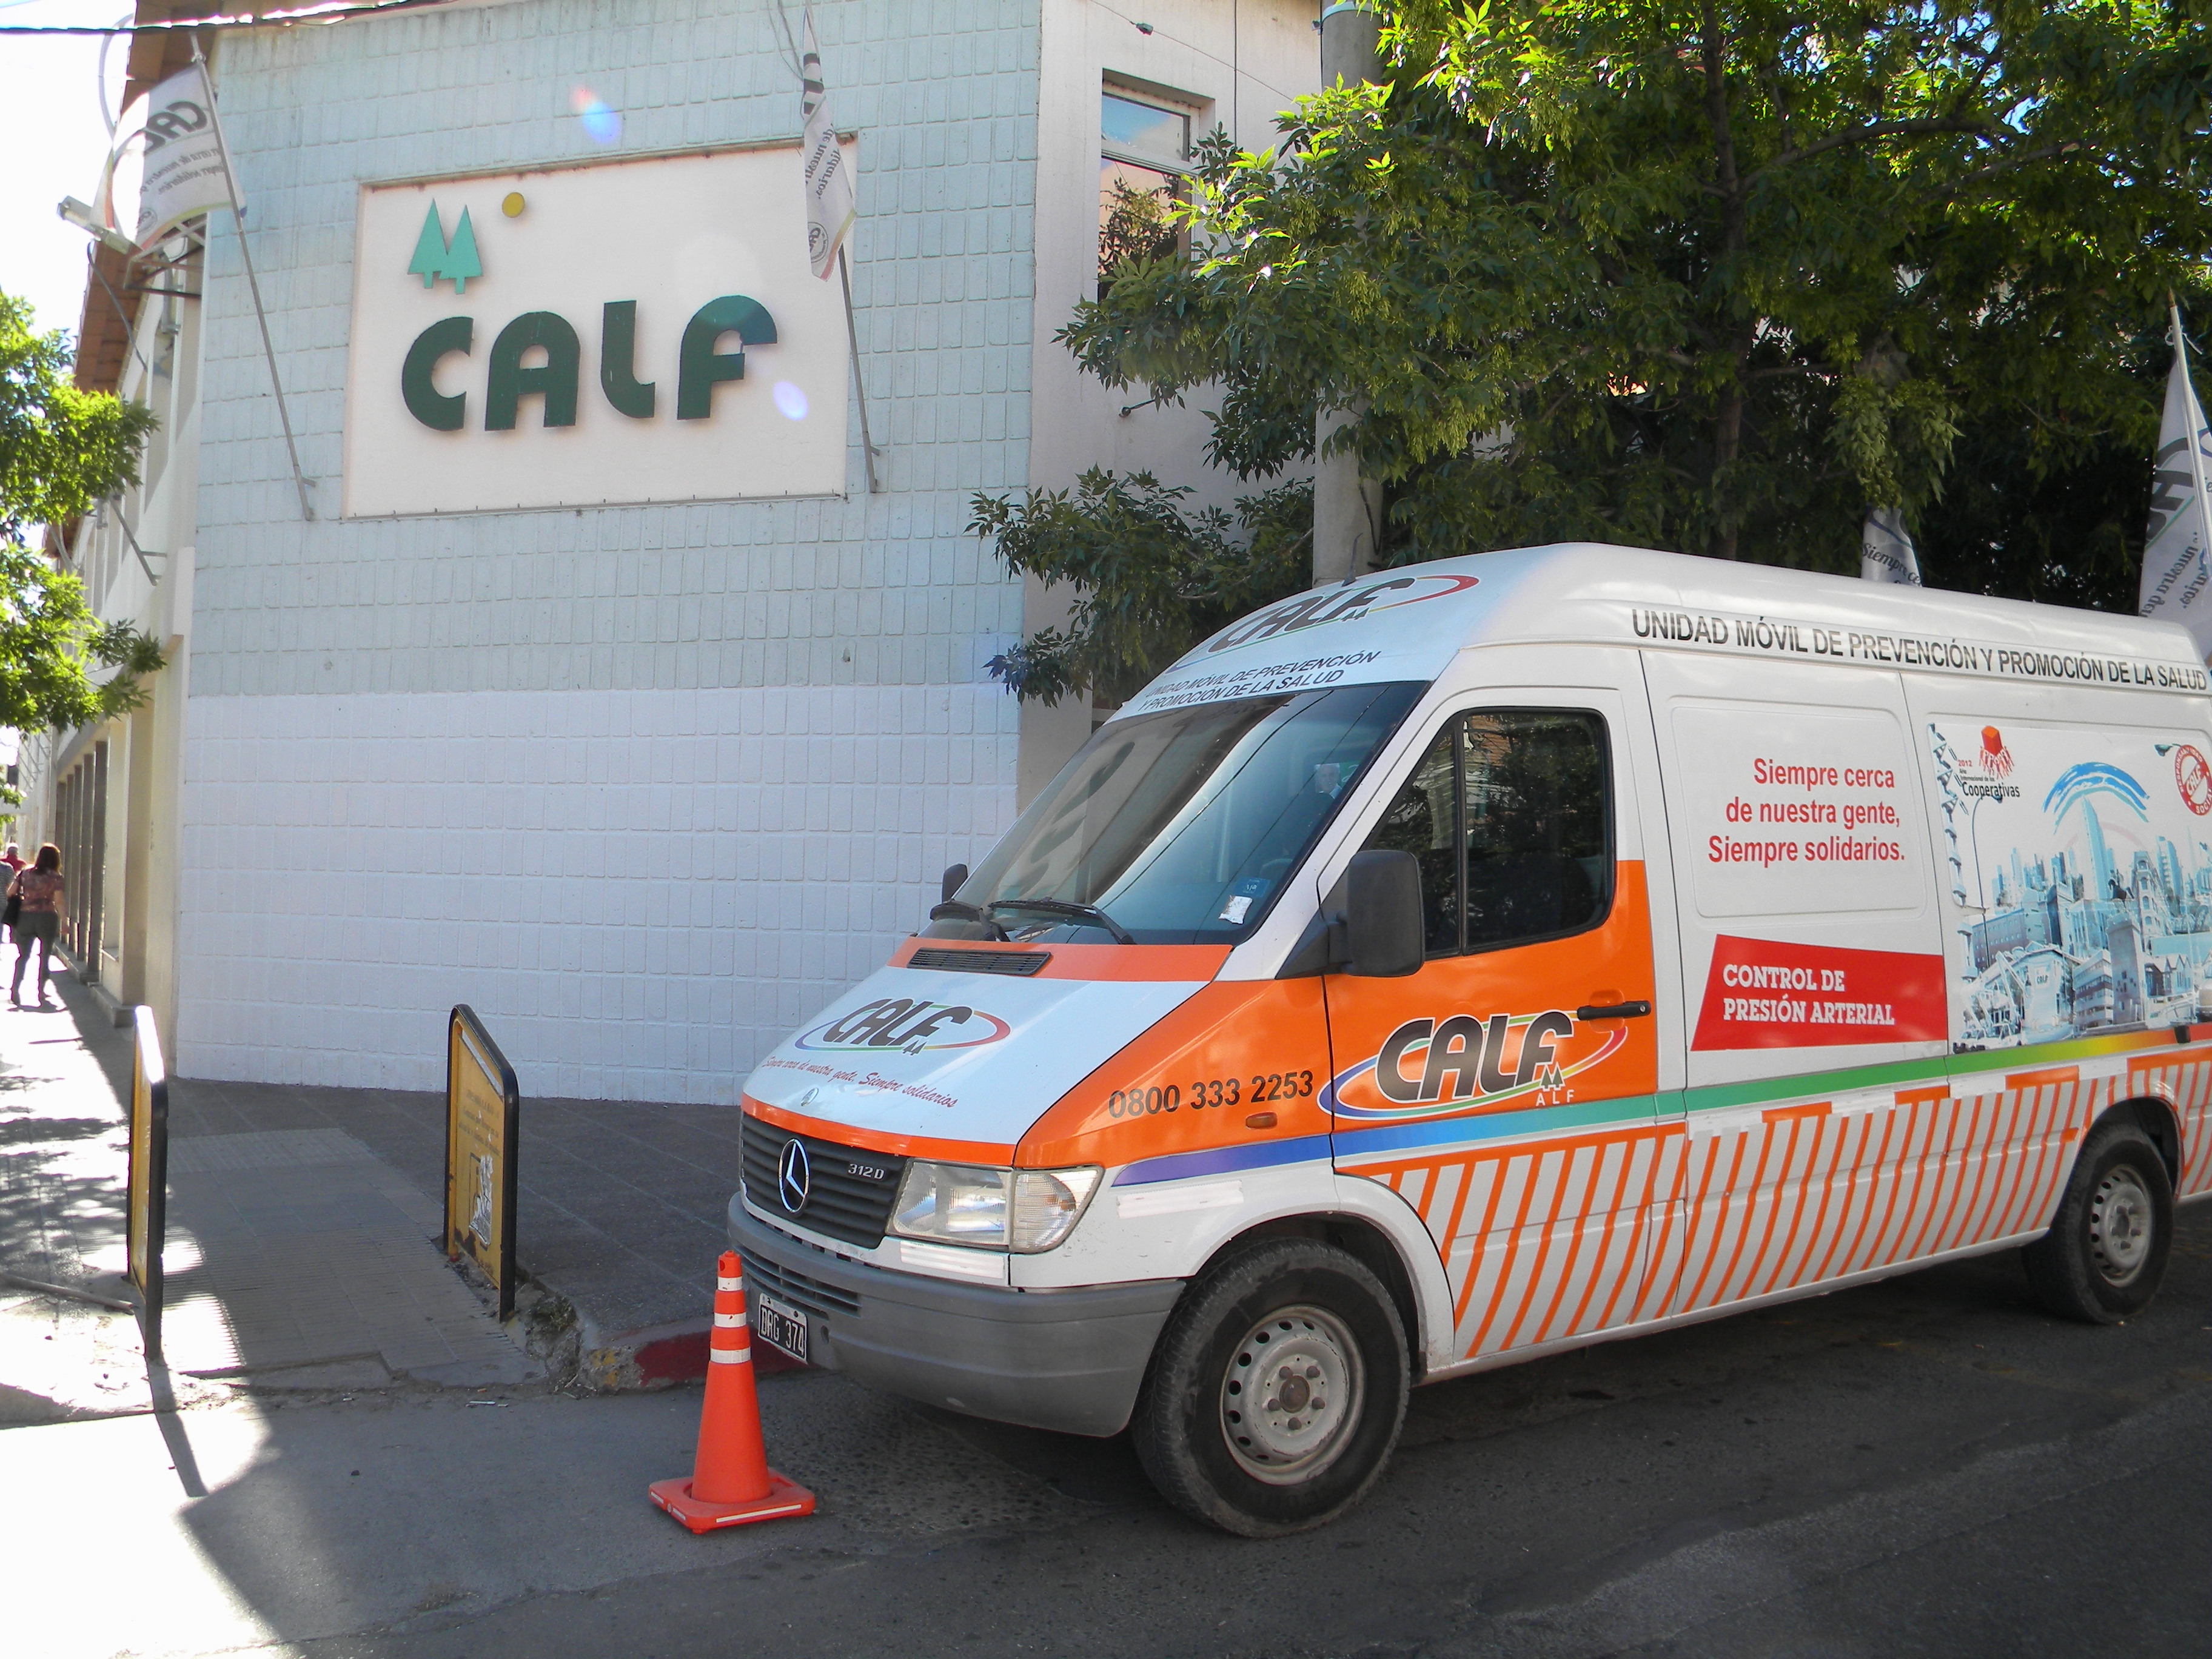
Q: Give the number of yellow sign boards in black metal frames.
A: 2